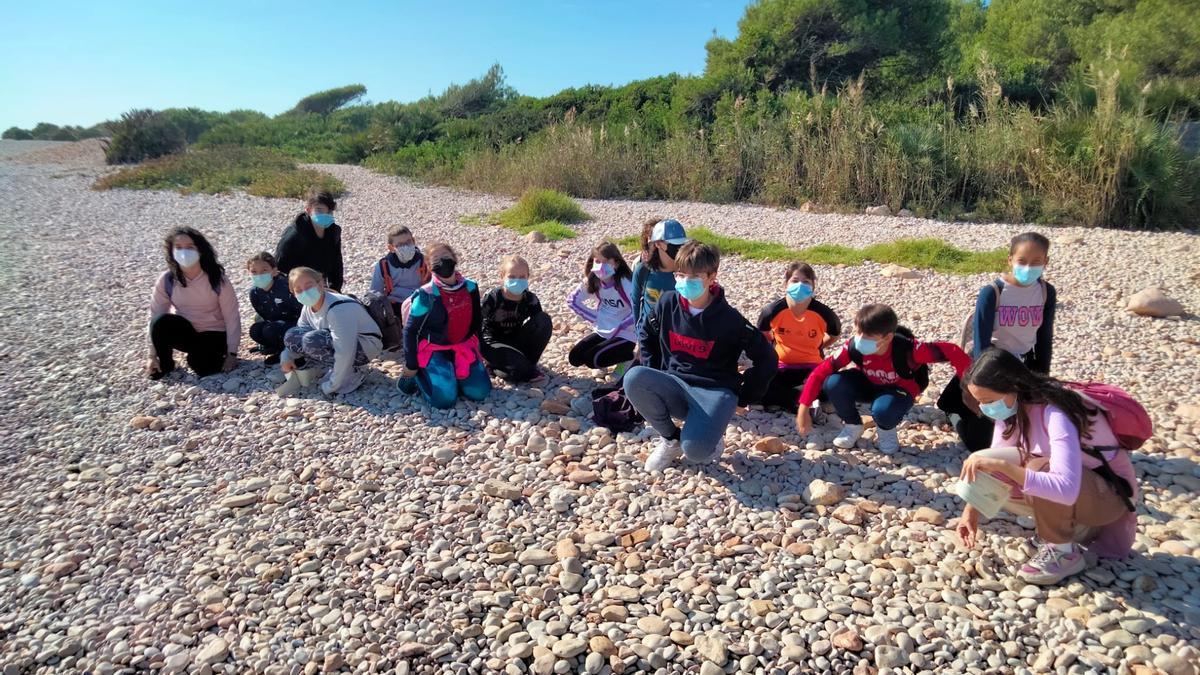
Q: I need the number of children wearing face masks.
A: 14